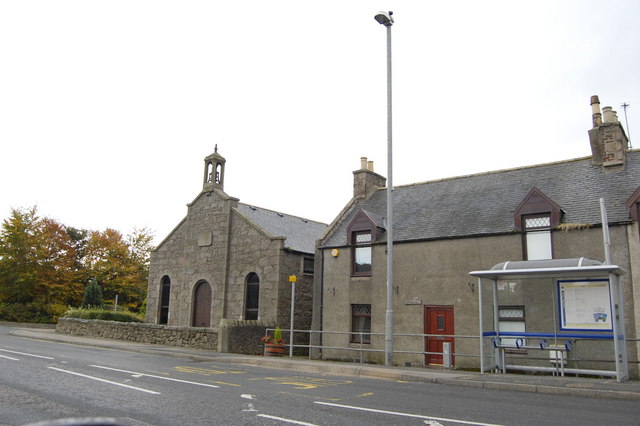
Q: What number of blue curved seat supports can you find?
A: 4